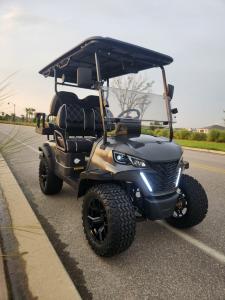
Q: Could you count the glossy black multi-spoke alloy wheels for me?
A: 3